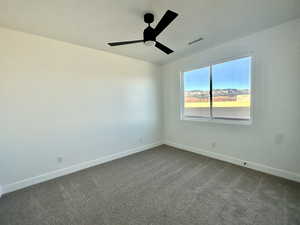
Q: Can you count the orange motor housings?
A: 0